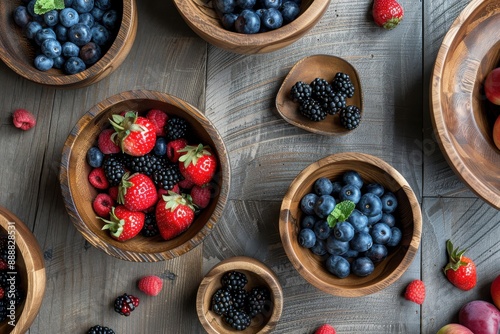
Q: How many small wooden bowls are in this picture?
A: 2